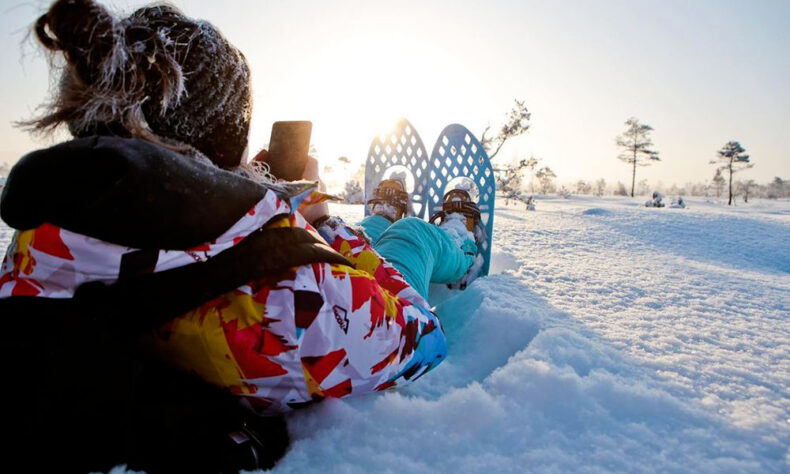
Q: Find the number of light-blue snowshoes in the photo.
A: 2